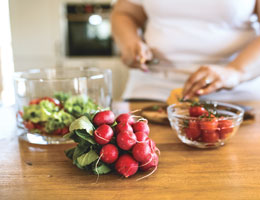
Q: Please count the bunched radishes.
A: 12